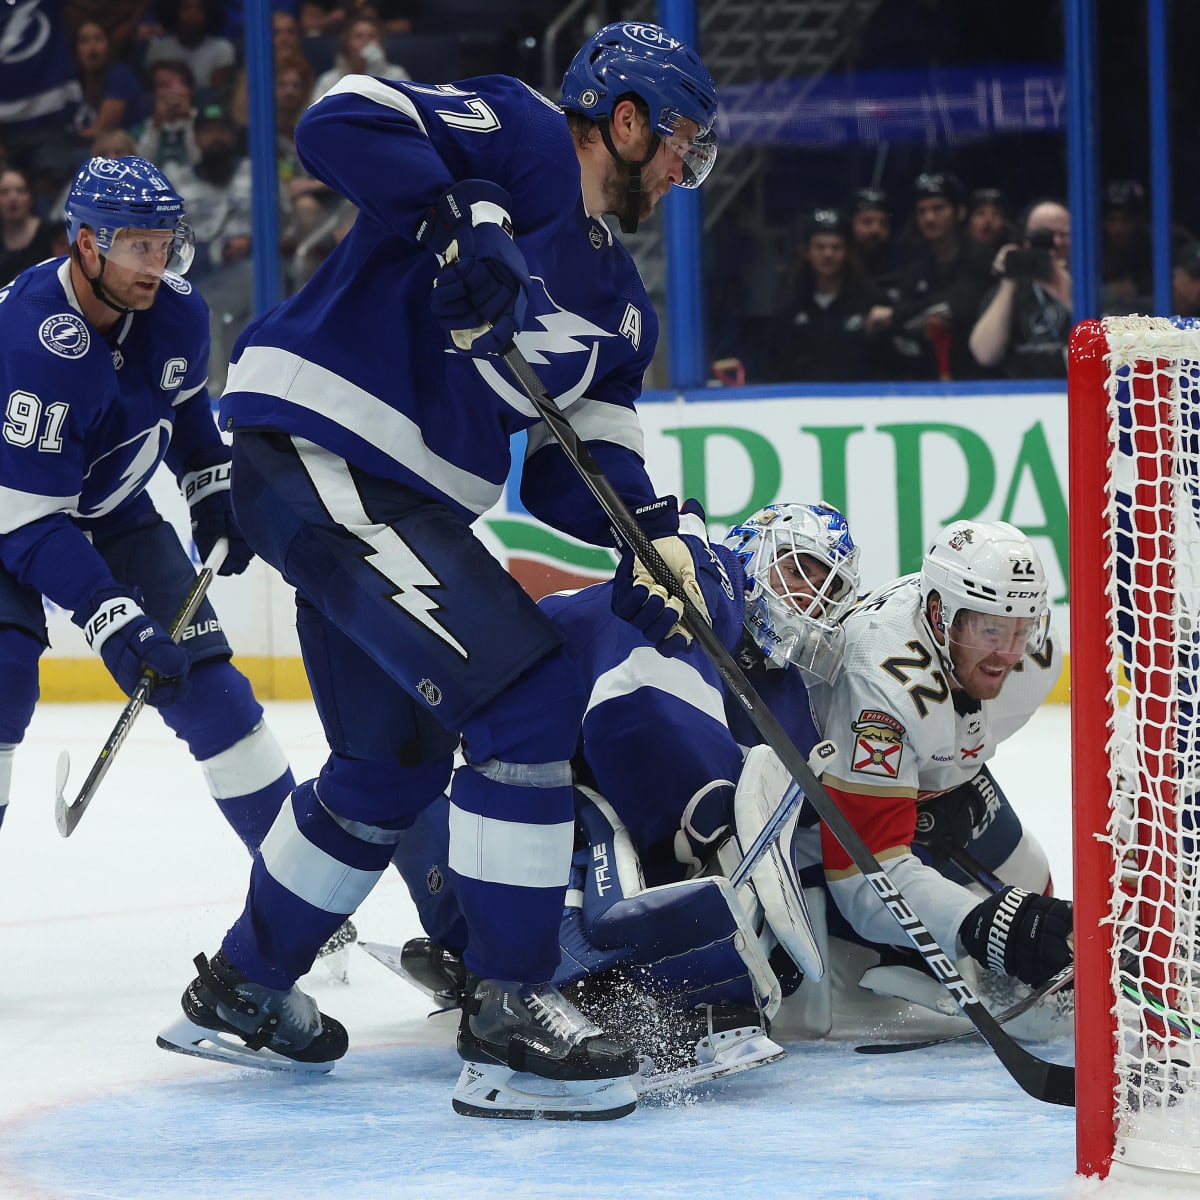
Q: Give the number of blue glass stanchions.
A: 4